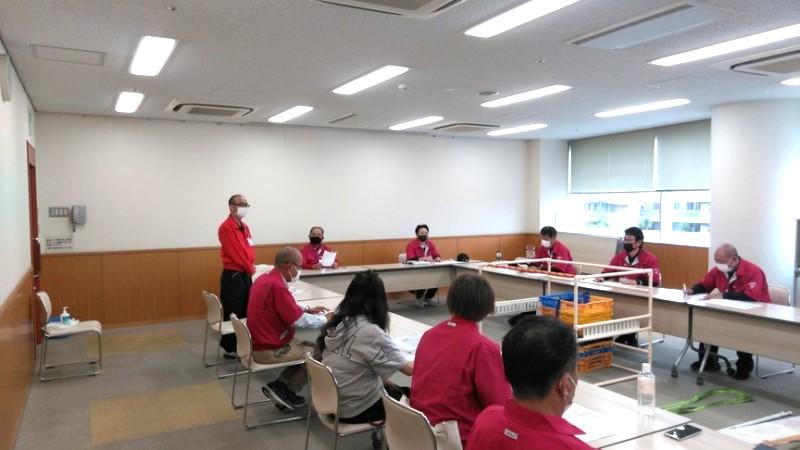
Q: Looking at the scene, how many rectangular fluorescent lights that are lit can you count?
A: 11